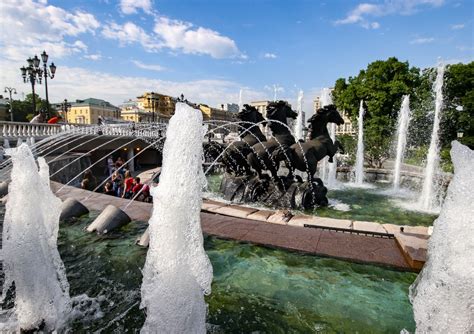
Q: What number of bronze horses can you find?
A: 3